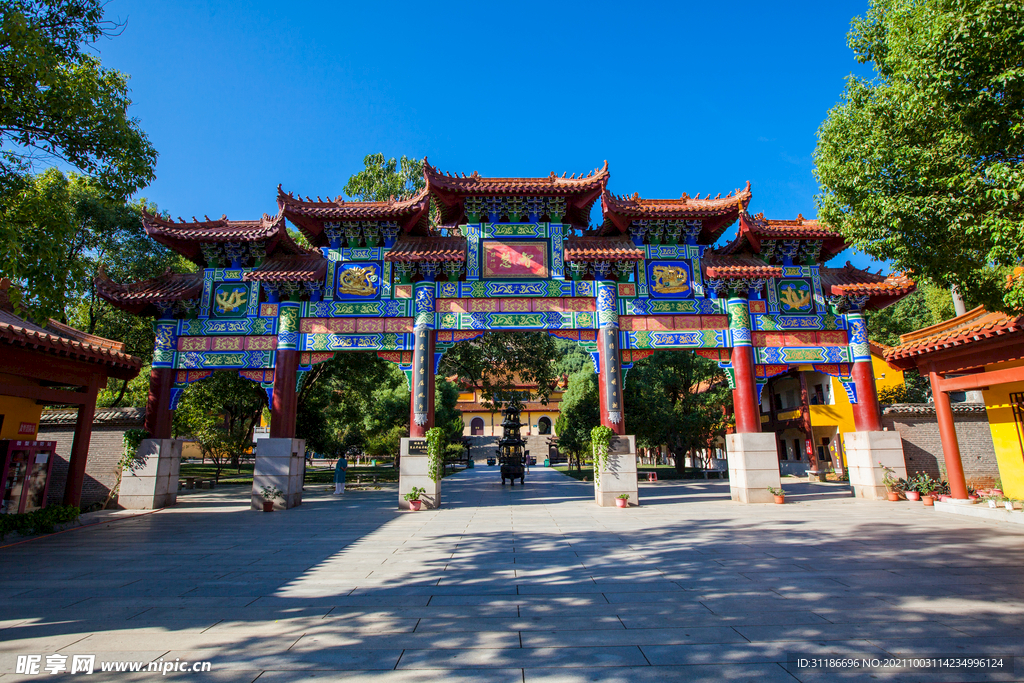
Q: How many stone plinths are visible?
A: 6